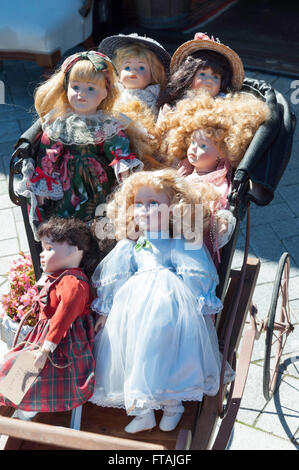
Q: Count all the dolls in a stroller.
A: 6